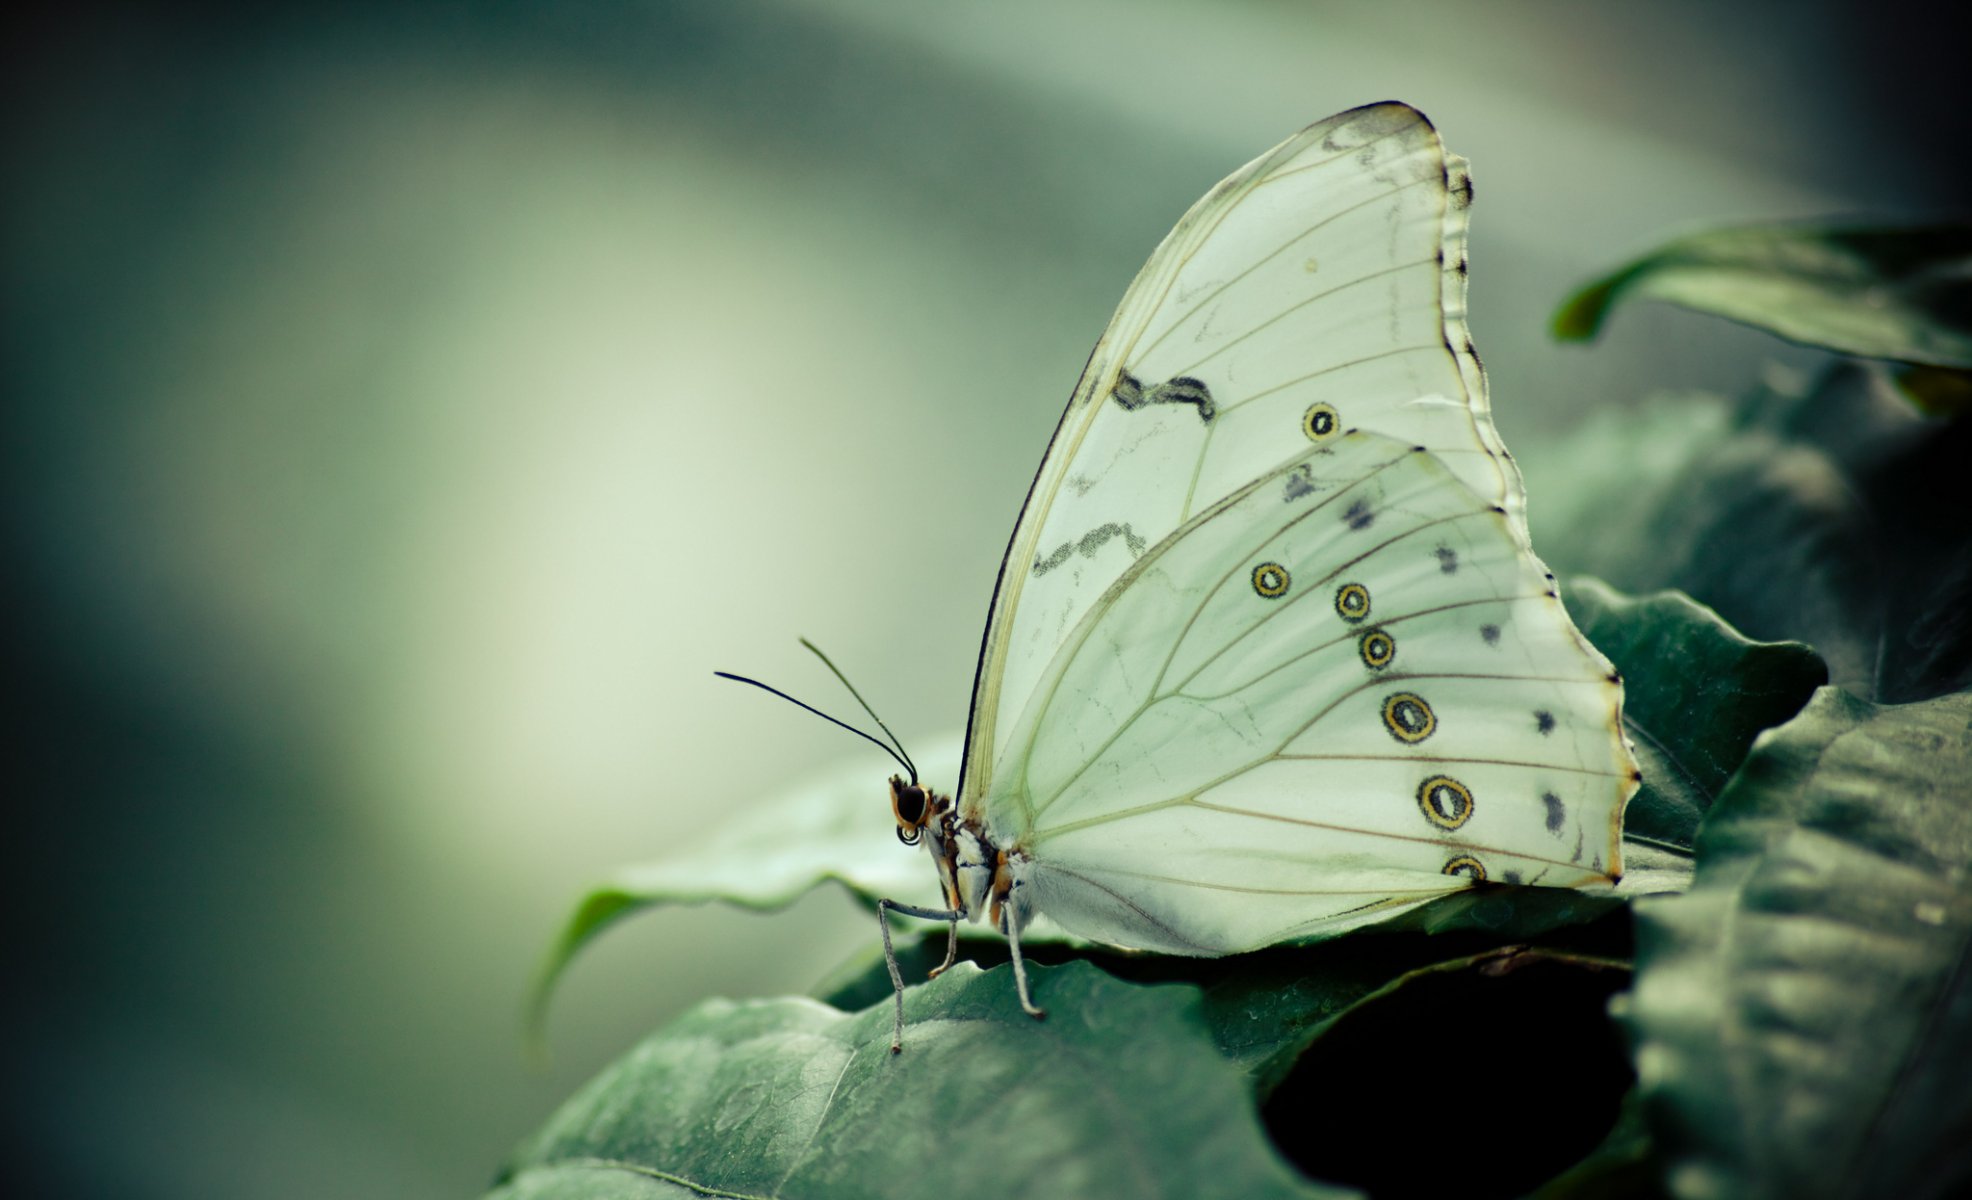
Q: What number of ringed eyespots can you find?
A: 7